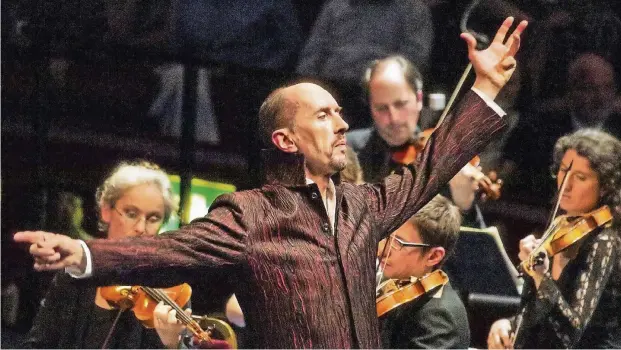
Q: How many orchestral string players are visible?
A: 4